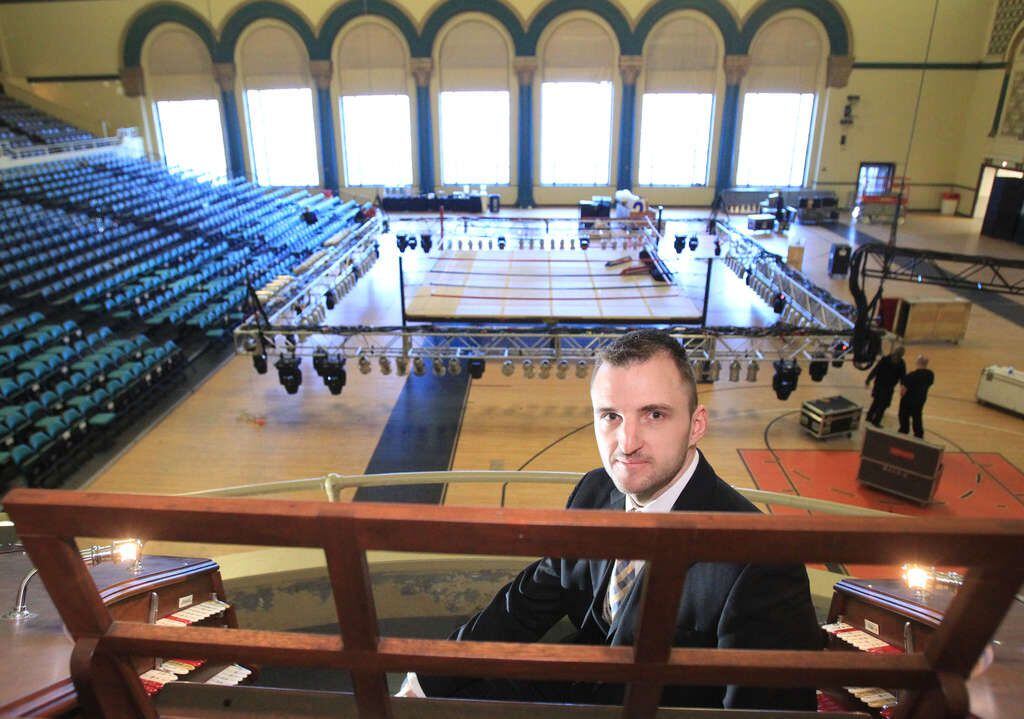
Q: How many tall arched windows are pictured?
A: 7